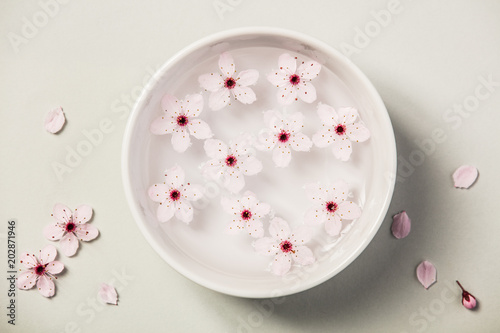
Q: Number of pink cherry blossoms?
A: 12